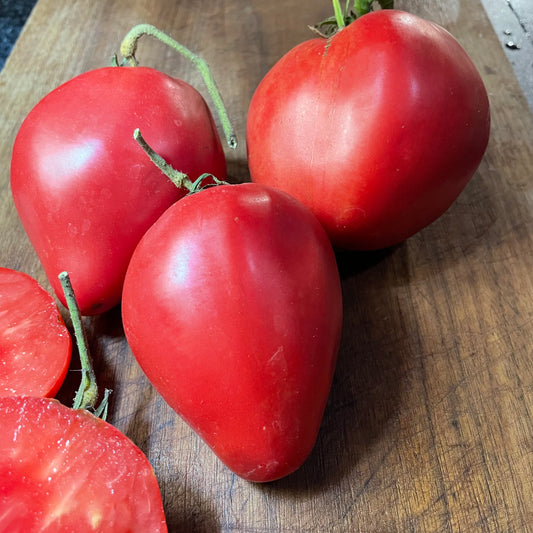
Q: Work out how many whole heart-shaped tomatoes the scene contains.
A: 3